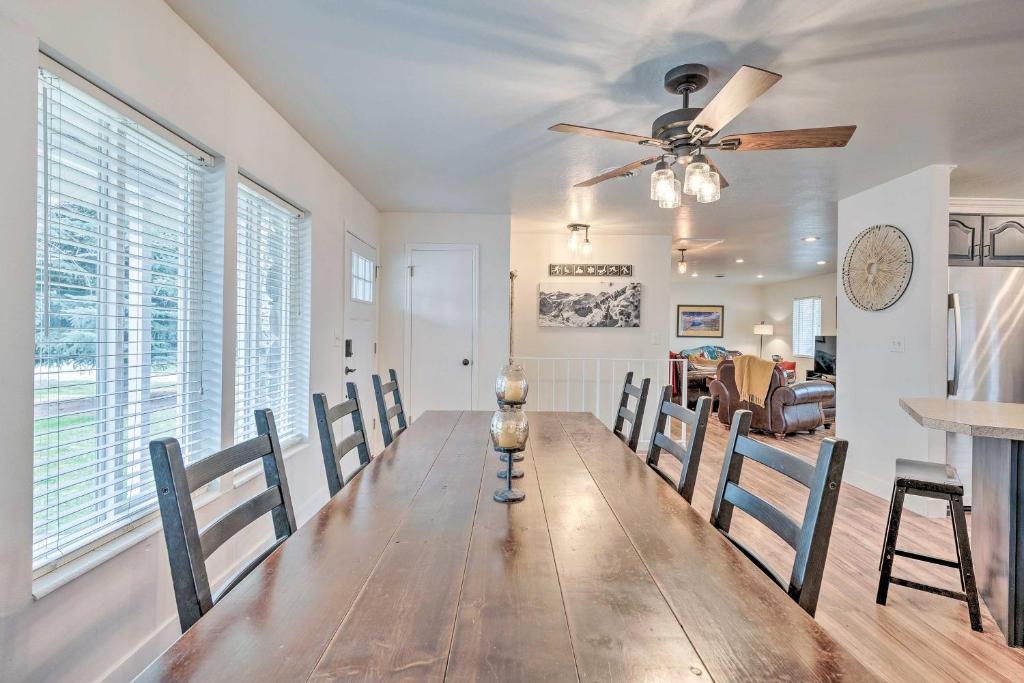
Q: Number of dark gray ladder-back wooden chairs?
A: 6